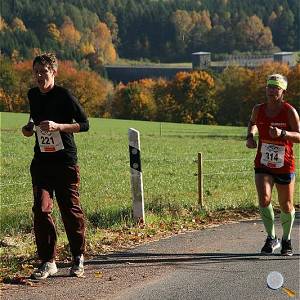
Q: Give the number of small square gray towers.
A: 2